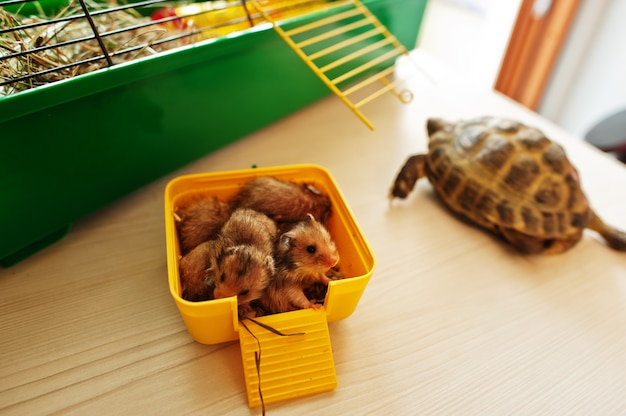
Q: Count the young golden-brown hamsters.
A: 5